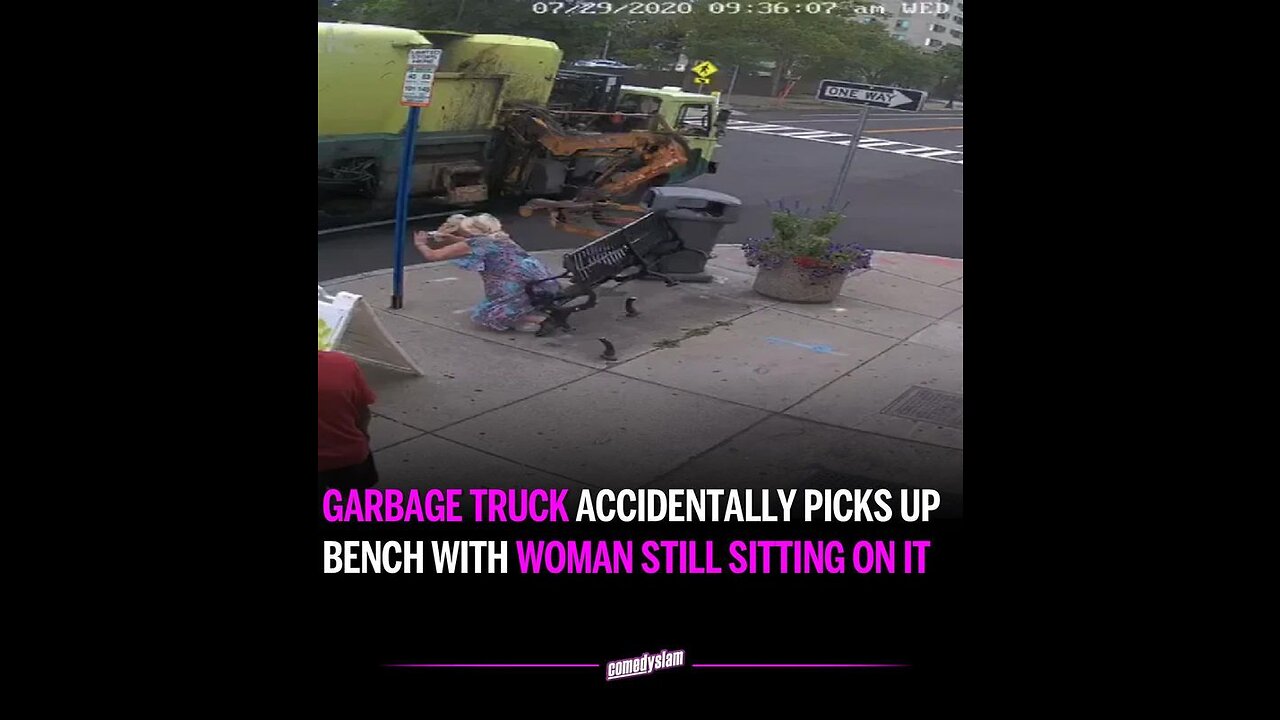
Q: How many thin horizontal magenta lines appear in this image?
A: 2